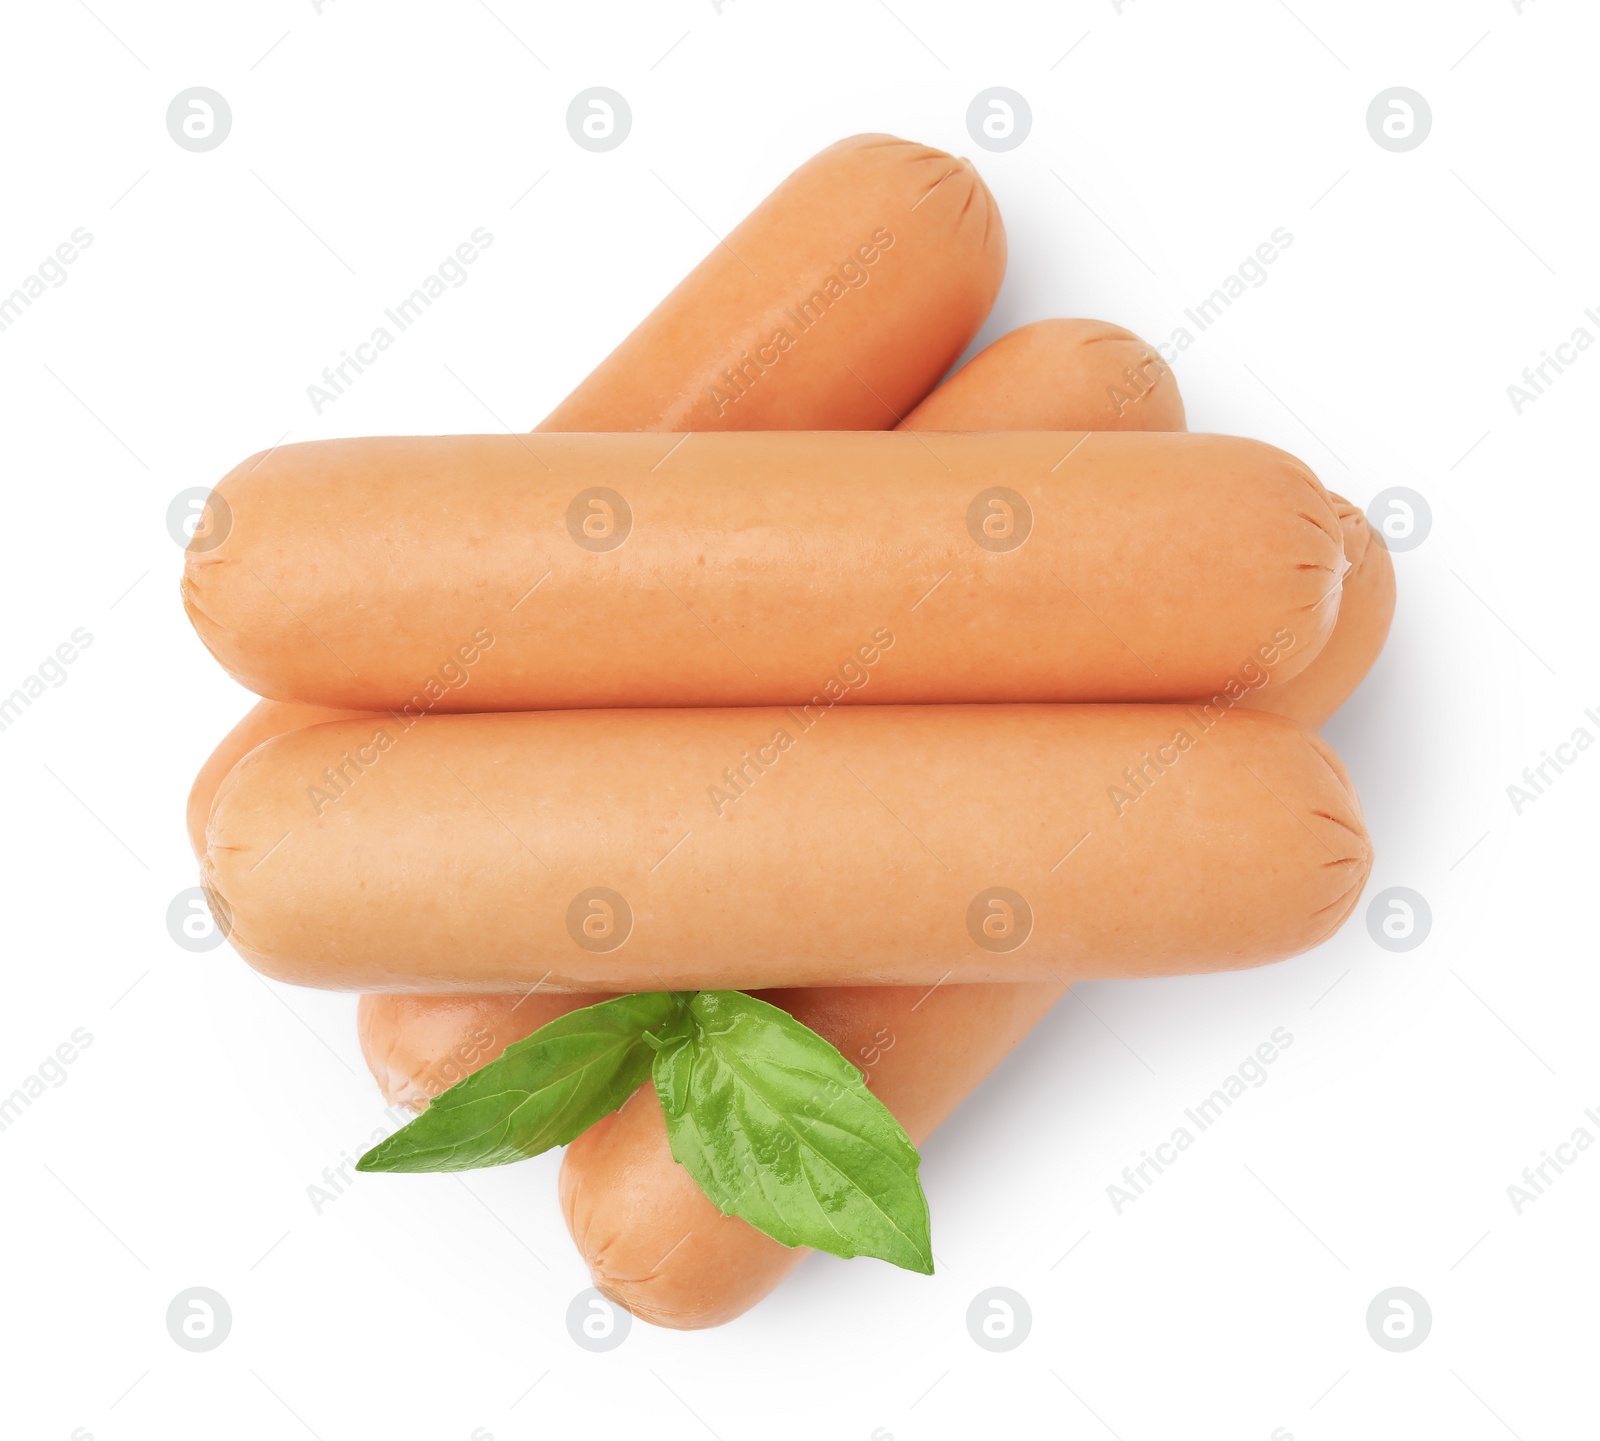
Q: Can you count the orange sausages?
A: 5